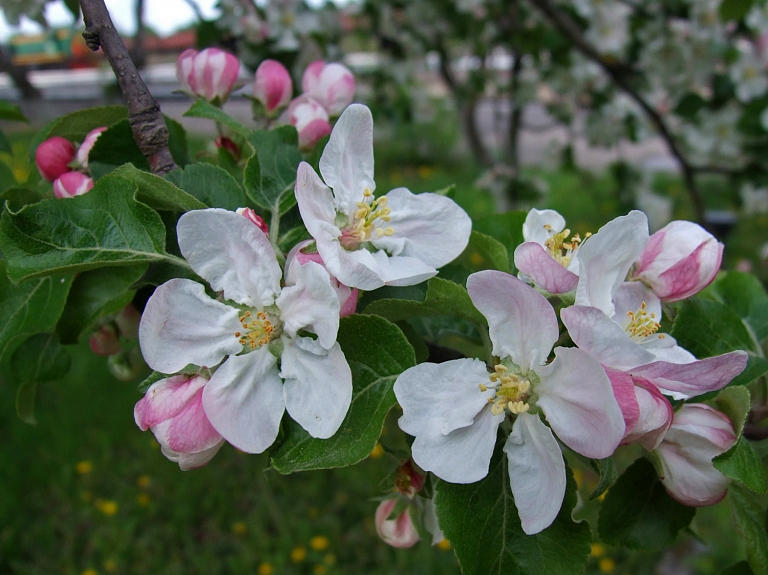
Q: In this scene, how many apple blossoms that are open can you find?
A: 5